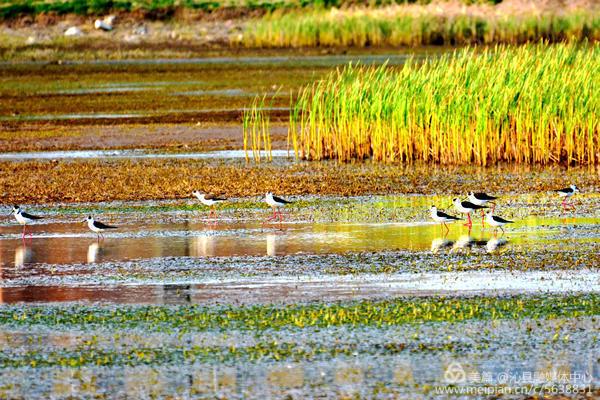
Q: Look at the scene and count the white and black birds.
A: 9